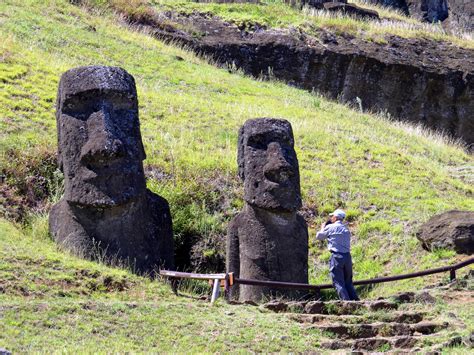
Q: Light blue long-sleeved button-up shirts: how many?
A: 1